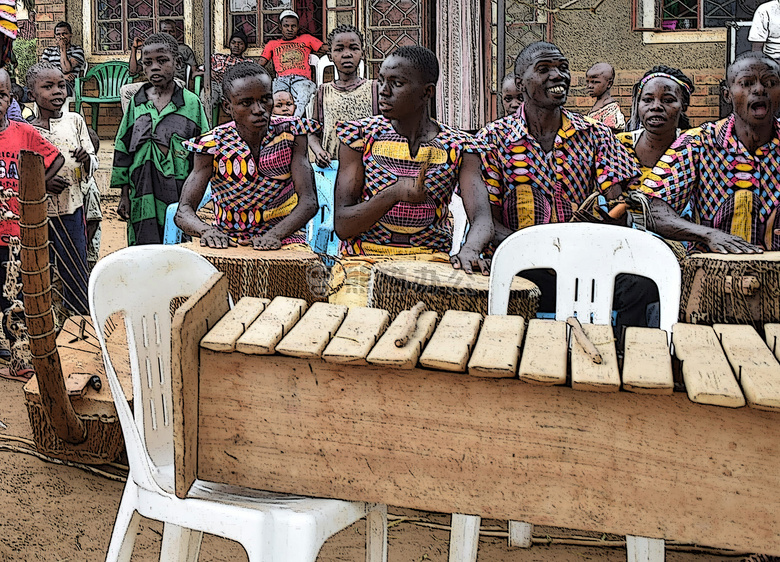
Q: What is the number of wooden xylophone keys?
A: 13